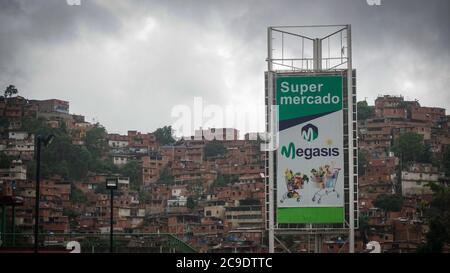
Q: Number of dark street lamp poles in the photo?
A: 2